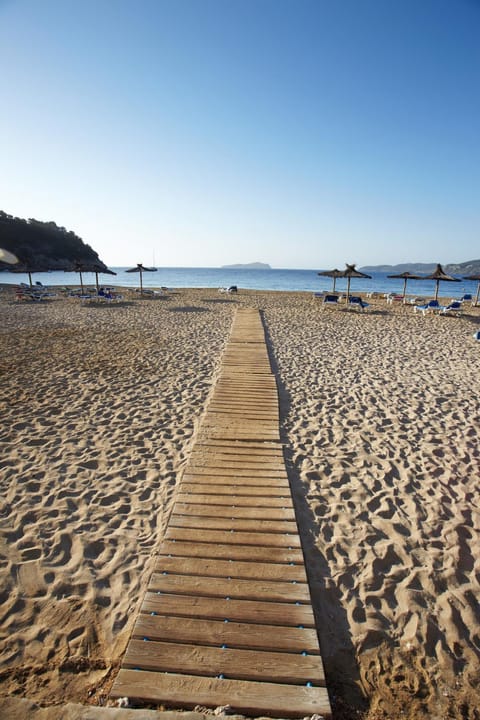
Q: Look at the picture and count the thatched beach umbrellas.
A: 9